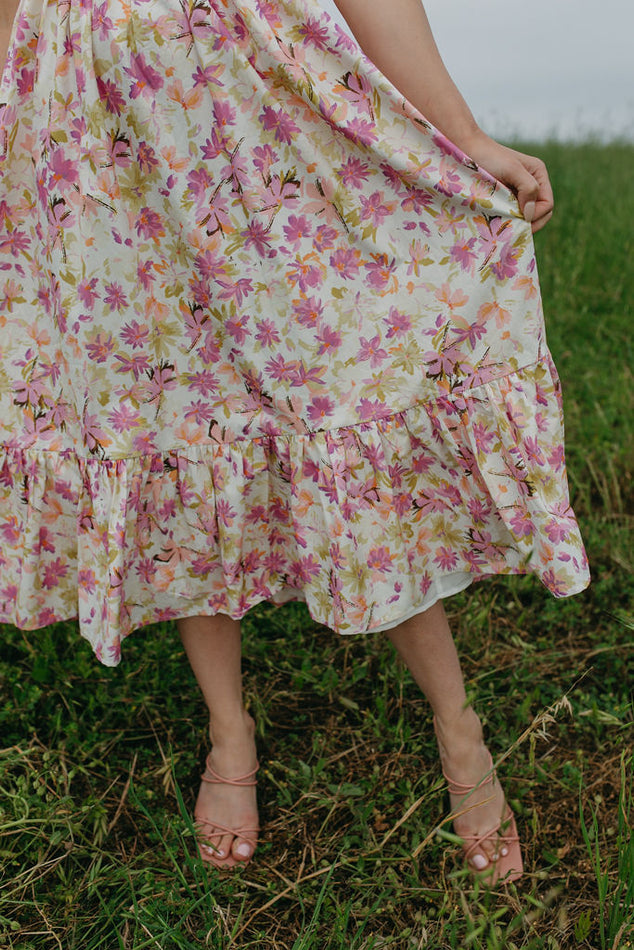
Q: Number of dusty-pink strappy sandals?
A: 2